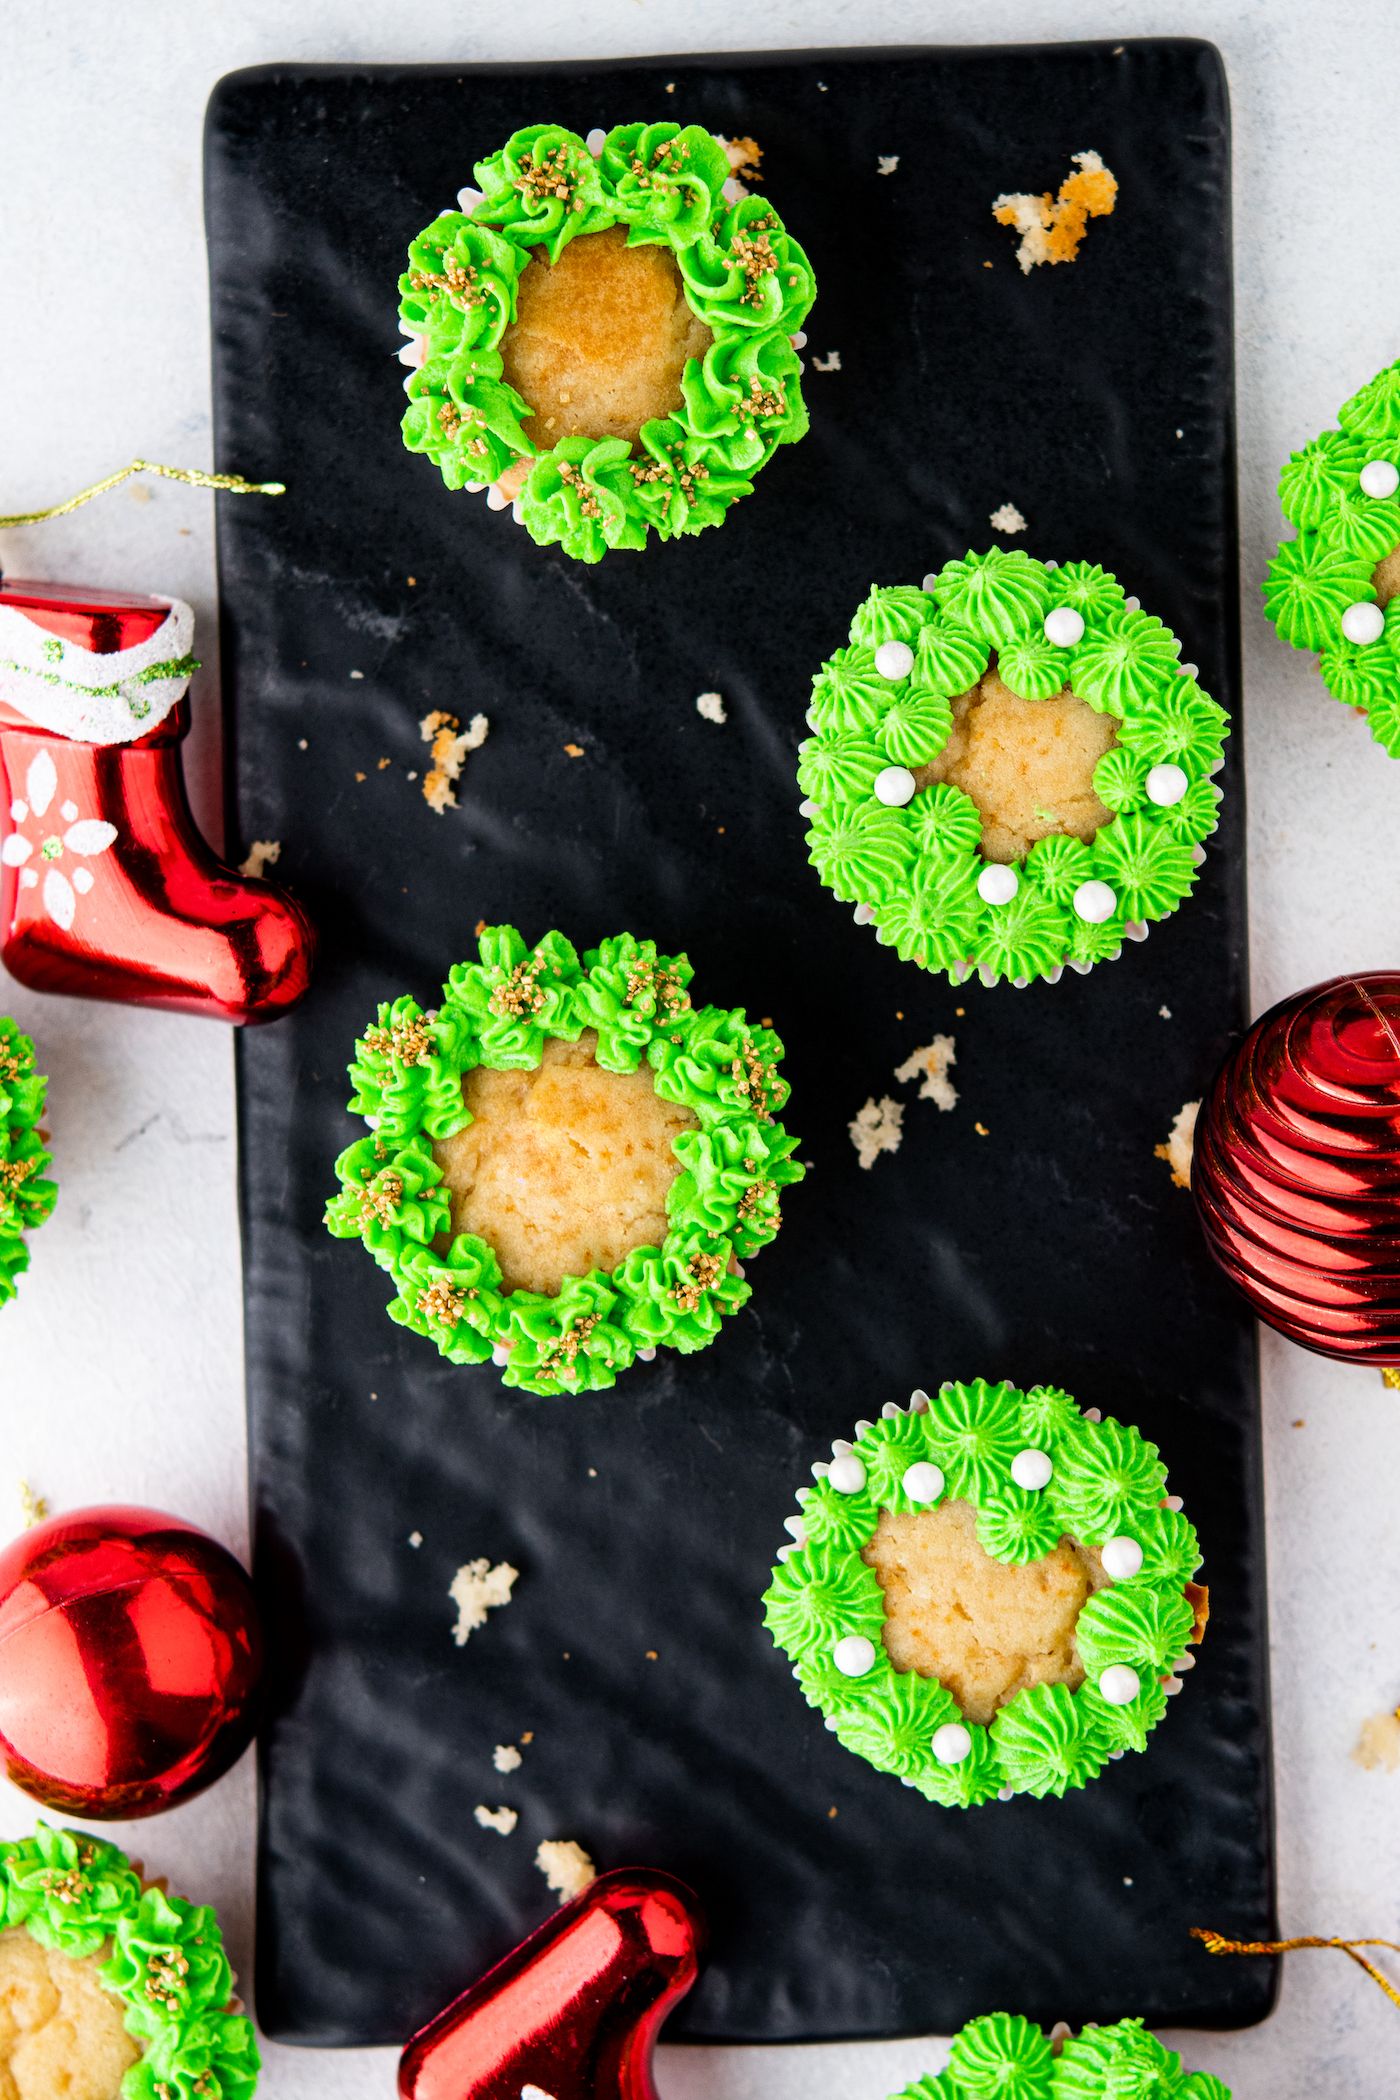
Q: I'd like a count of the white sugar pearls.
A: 15